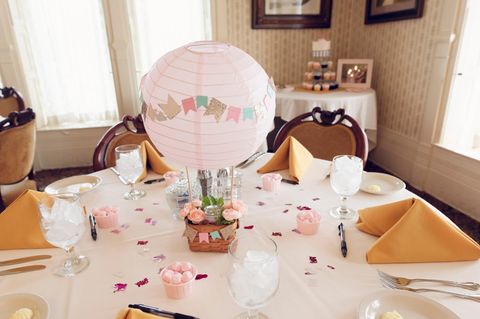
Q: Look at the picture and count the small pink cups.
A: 5